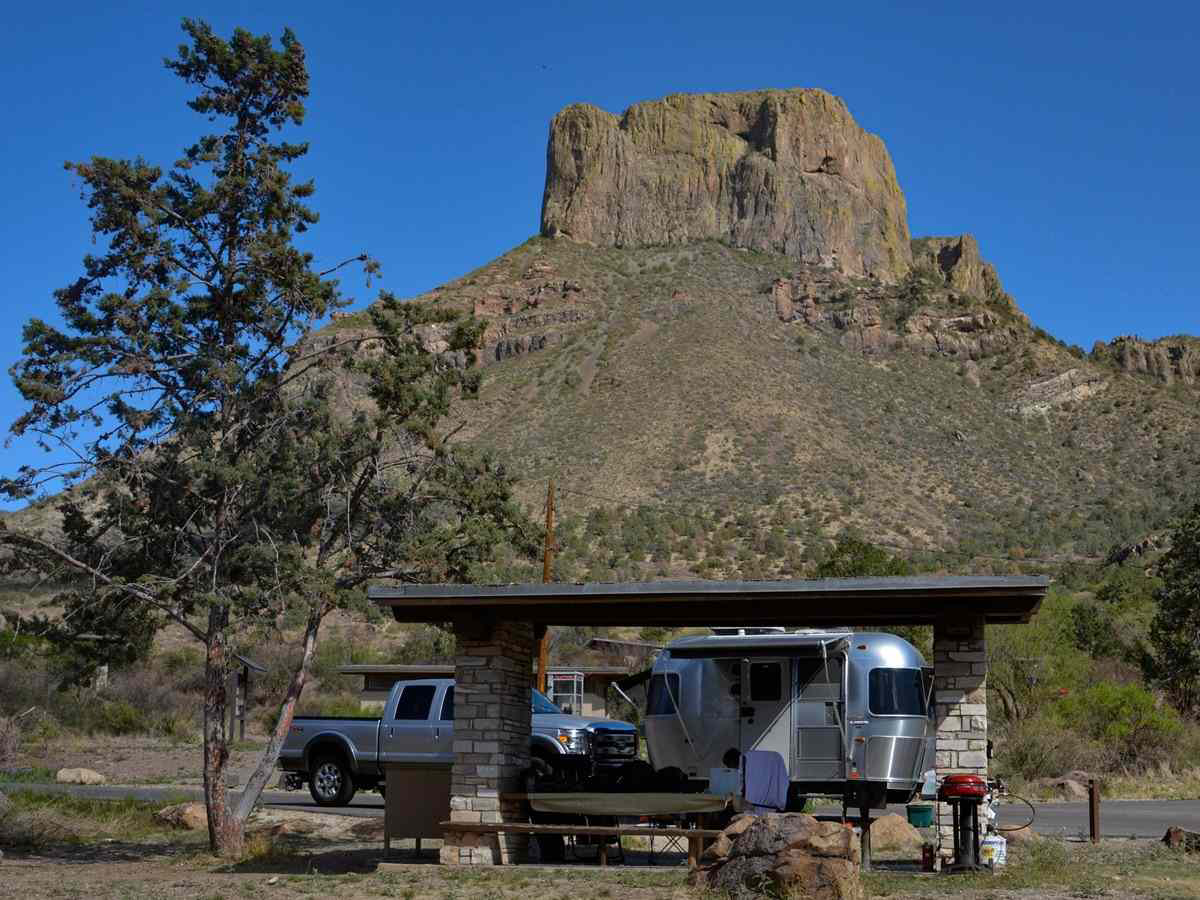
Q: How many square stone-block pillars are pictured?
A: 2